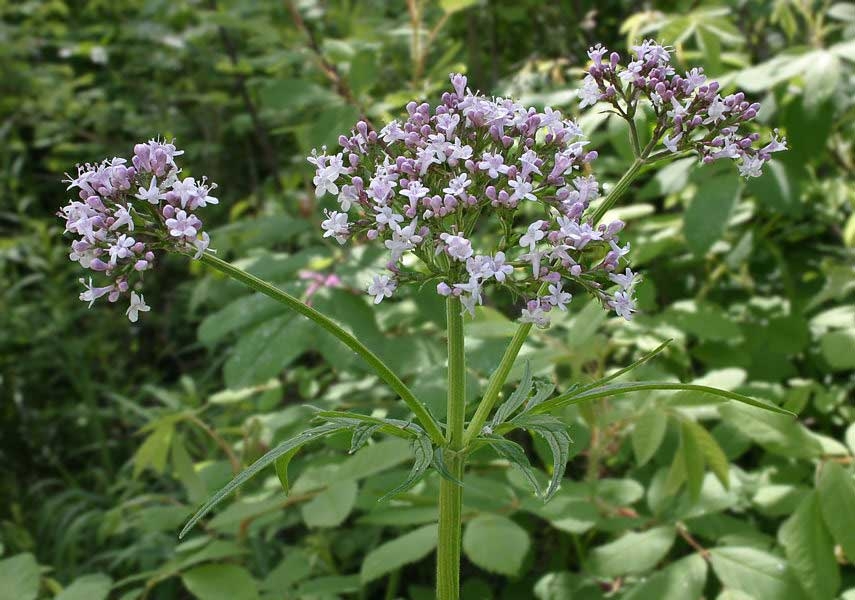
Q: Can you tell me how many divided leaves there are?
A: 2